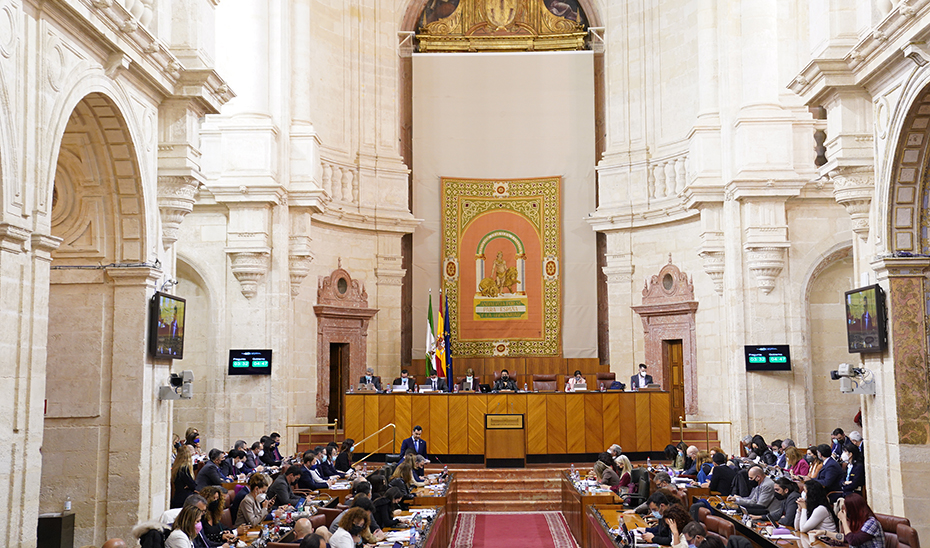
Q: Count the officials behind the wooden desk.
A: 7